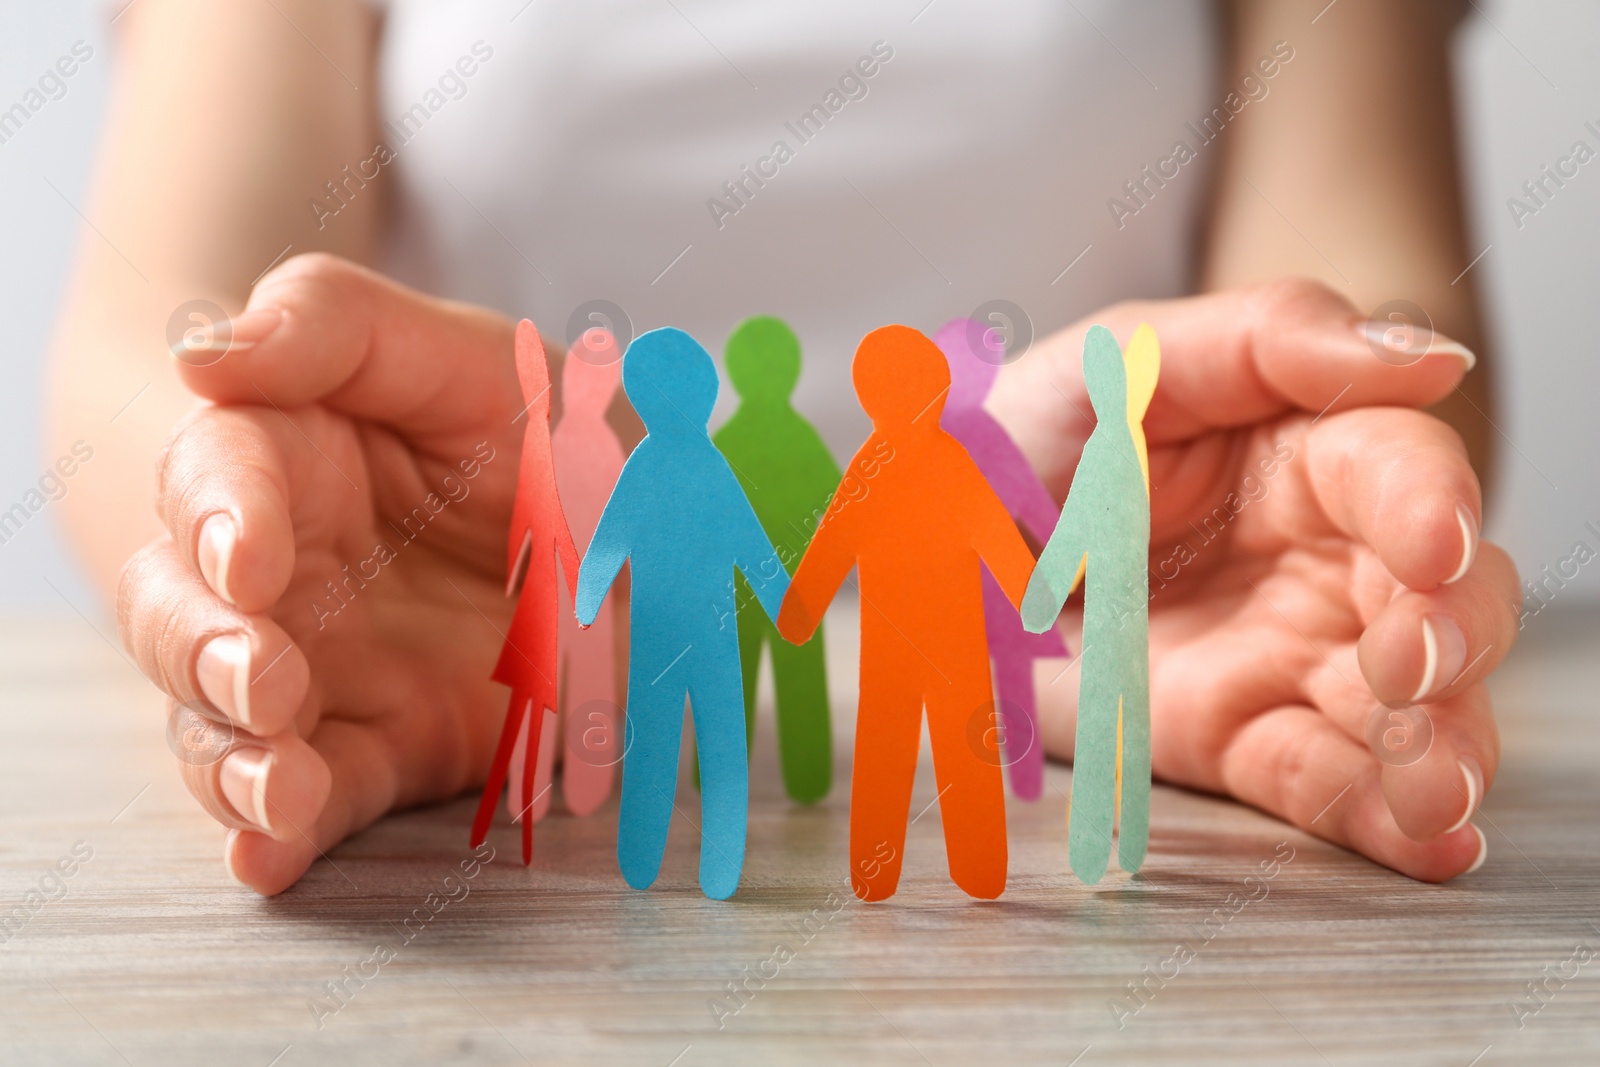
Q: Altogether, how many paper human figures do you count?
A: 8